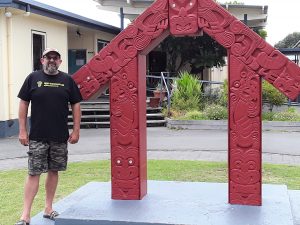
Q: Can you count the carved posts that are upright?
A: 2